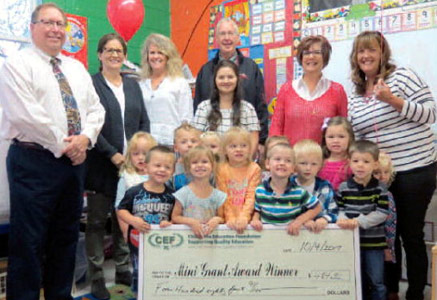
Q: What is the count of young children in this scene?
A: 12